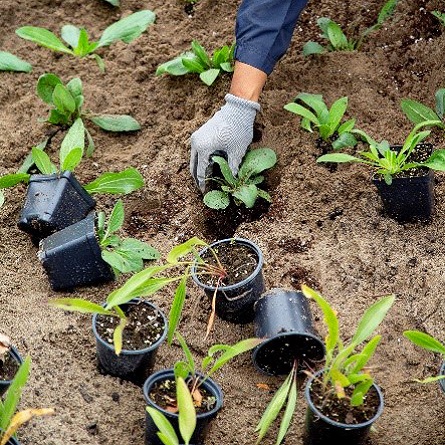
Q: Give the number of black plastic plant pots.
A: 11